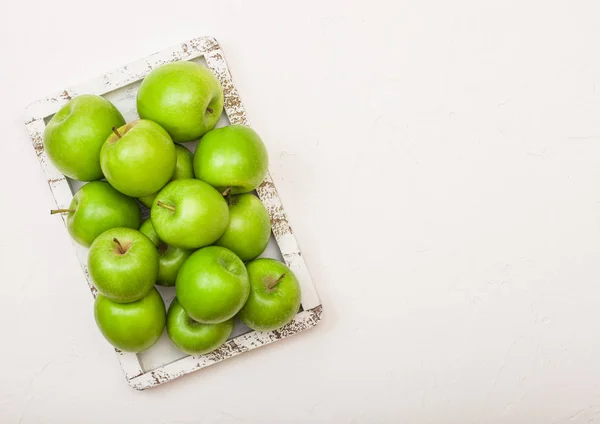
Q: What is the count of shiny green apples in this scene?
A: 14